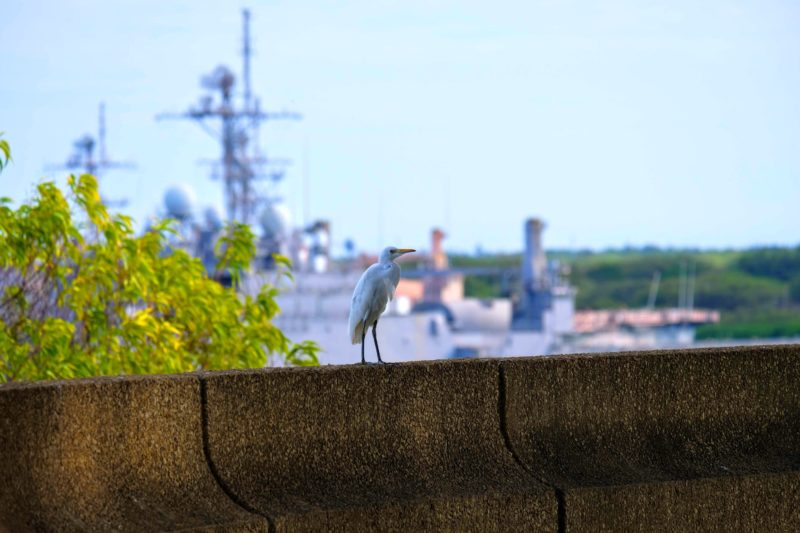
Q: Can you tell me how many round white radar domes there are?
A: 2